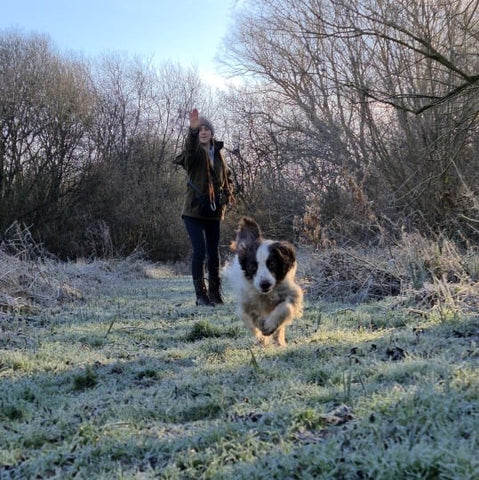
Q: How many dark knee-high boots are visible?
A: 2